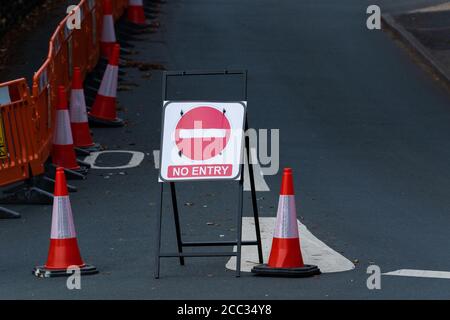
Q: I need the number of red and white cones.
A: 7